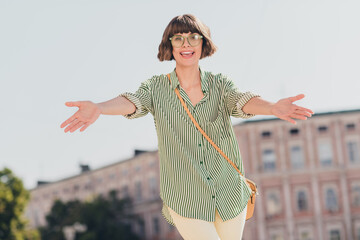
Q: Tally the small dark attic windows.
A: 4